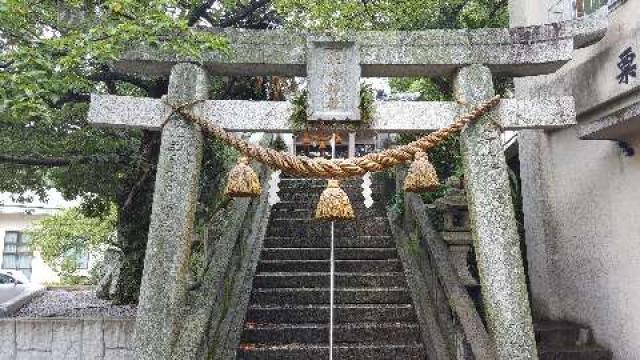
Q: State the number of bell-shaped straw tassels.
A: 3